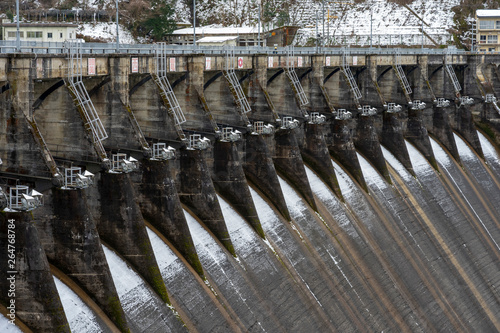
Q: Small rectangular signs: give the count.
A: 9